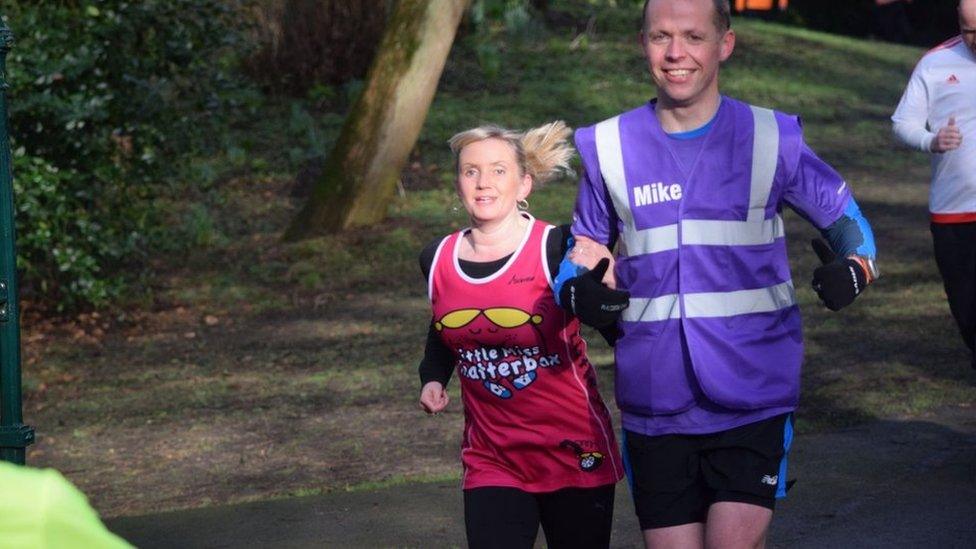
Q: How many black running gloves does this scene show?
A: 2